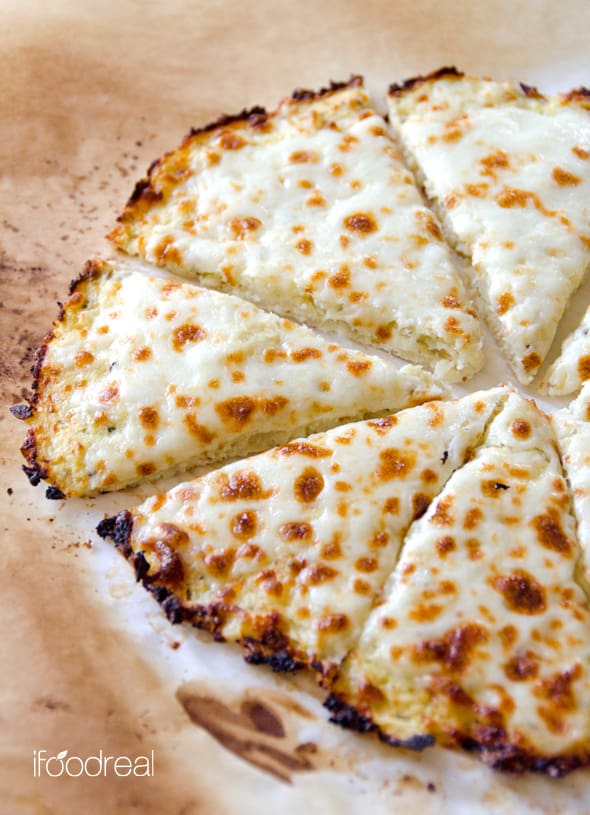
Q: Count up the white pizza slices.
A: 7